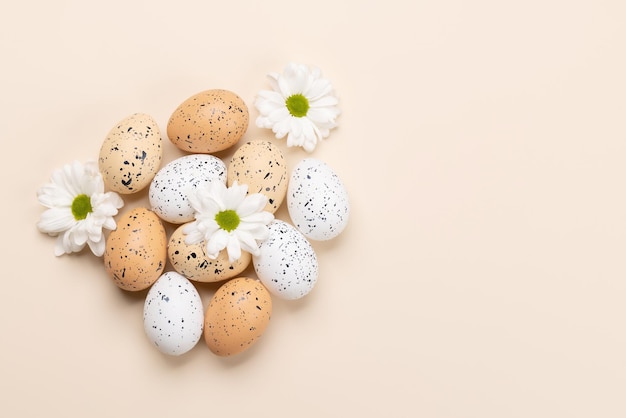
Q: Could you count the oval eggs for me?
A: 10